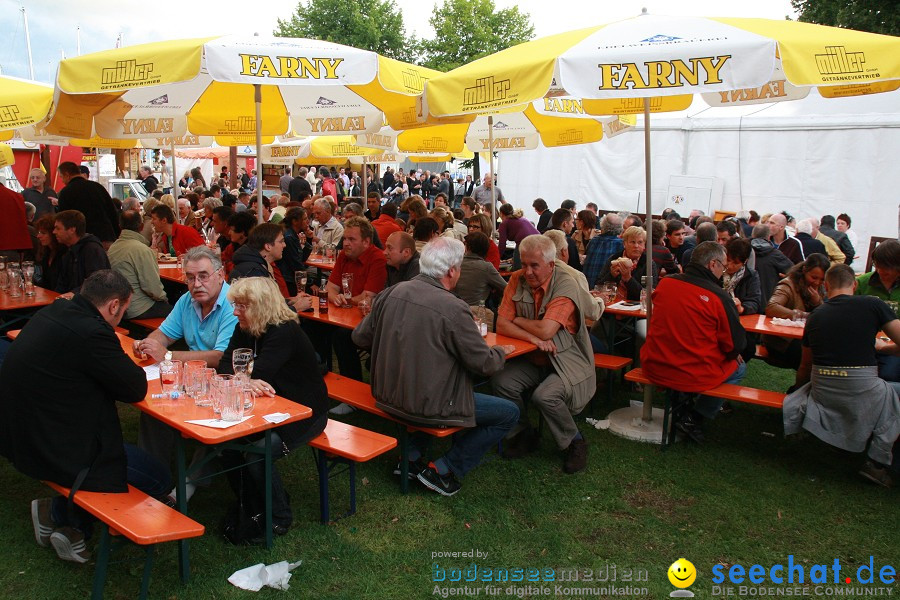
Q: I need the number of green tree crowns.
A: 3